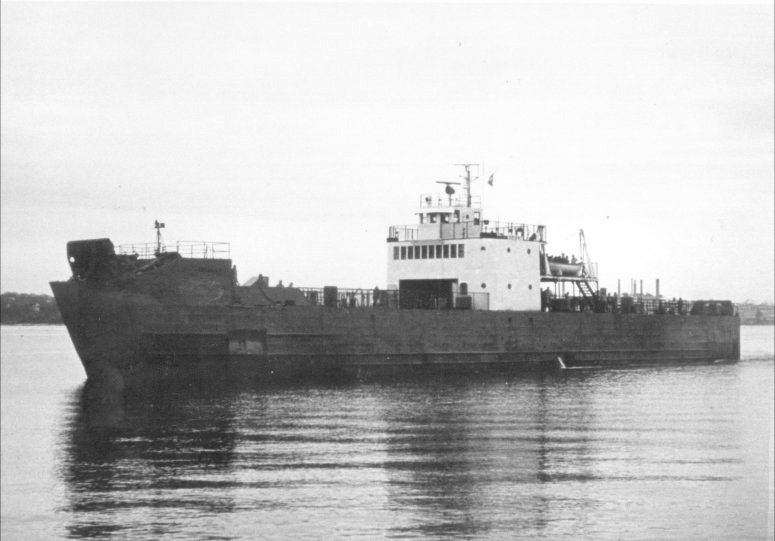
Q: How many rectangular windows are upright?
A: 10